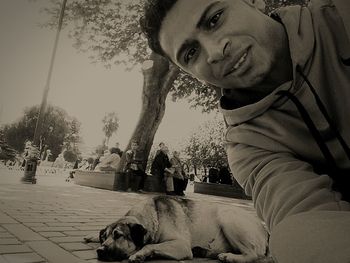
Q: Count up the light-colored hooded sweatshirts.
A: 1